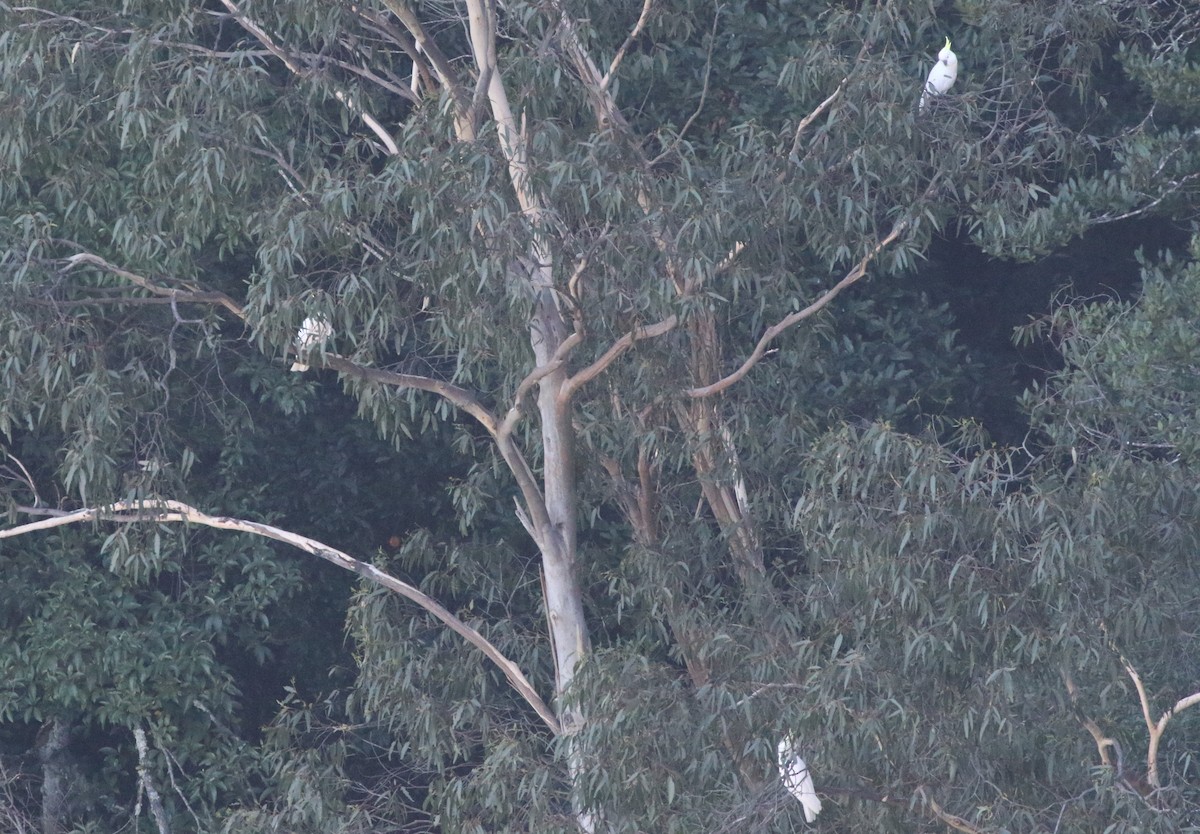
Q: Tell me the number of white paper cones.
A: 0